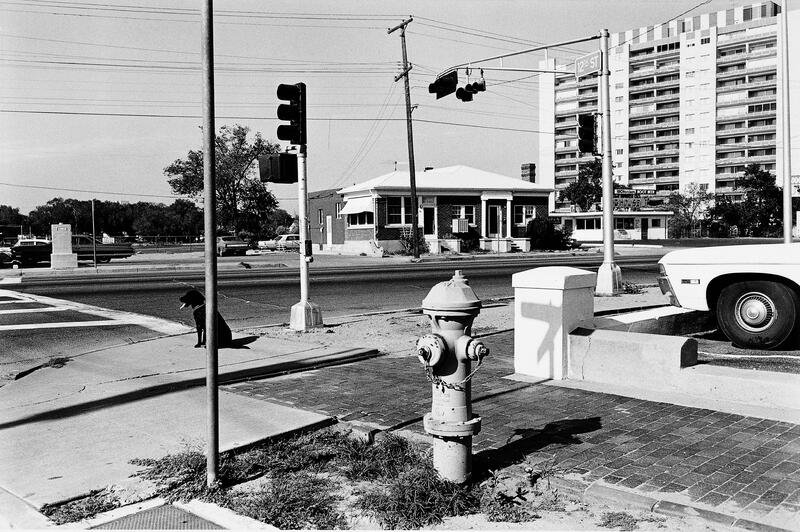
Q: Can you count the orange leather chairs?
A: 0